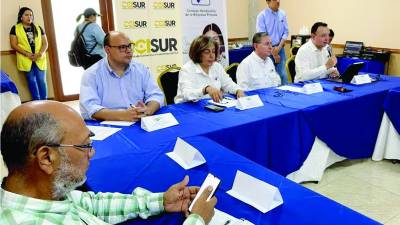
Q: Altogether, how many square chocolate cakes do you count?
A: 0